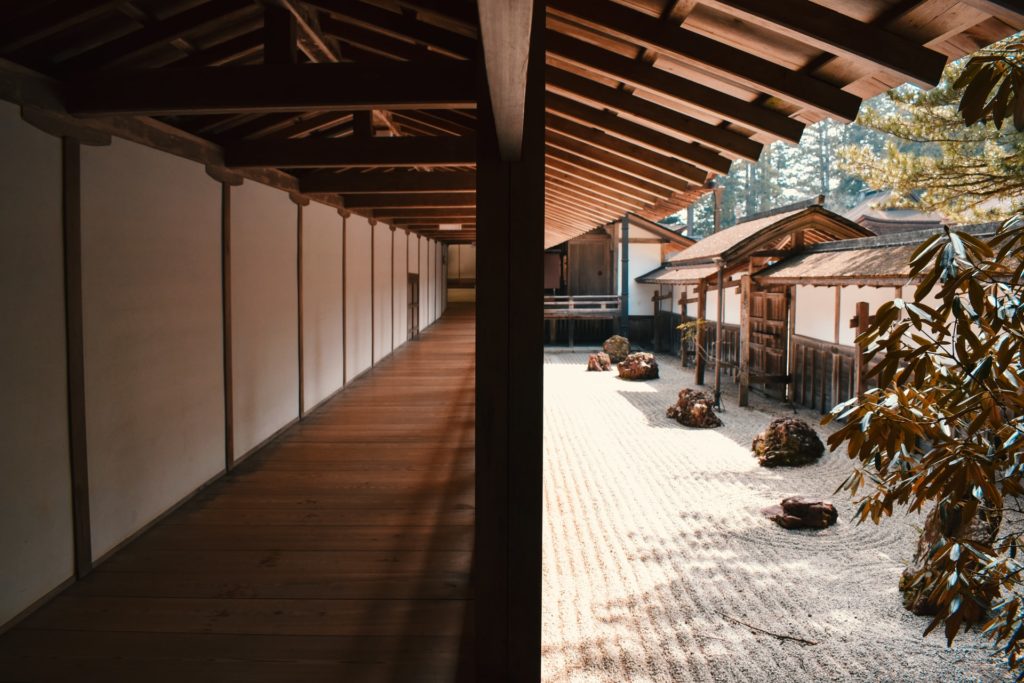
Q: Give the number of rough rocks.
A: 7